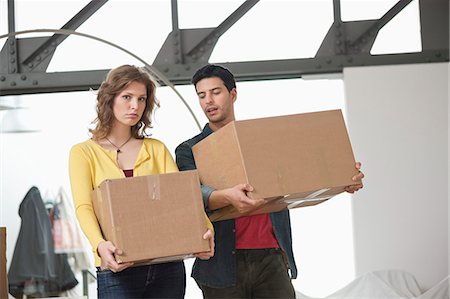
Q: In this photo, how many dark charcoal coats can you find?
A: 1